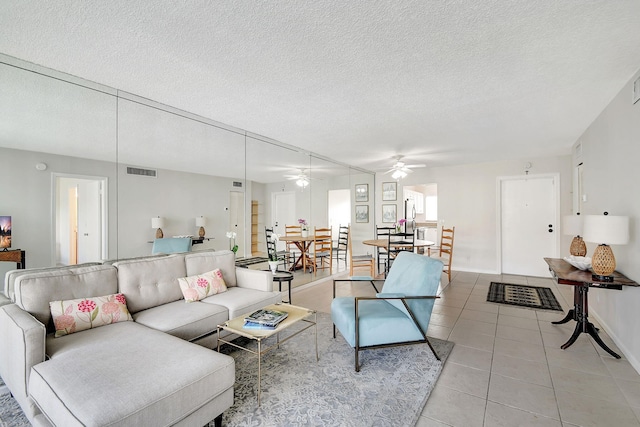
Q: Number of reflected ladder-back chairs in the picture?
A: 4